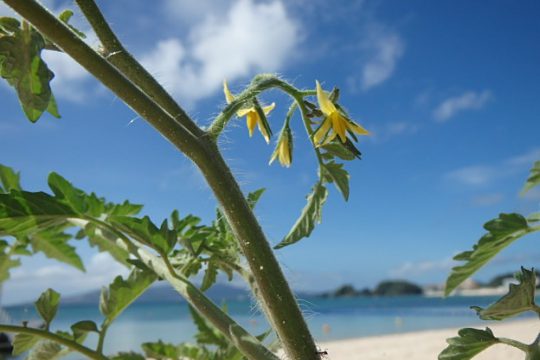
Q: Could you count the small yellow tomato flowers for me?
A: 3